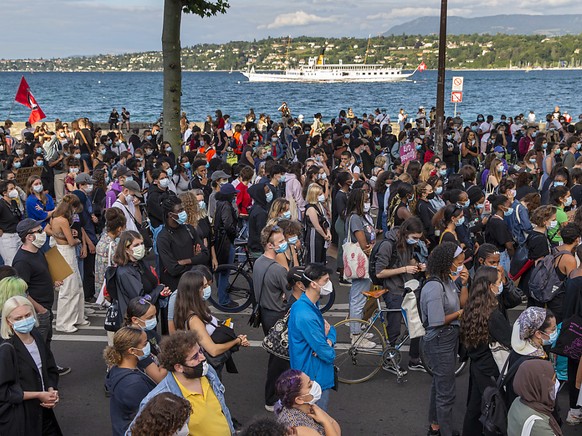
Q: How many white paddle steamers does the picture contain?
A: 1